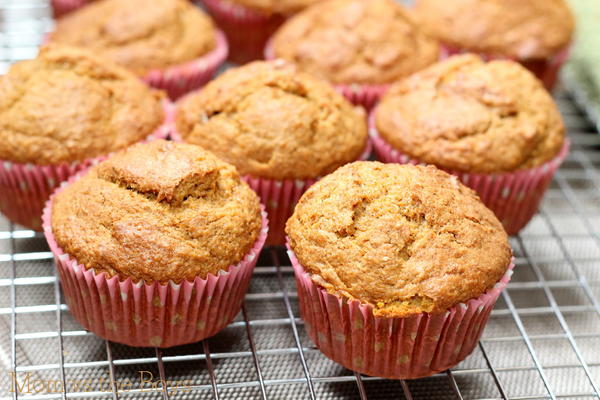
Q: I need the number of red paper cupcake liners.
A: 10